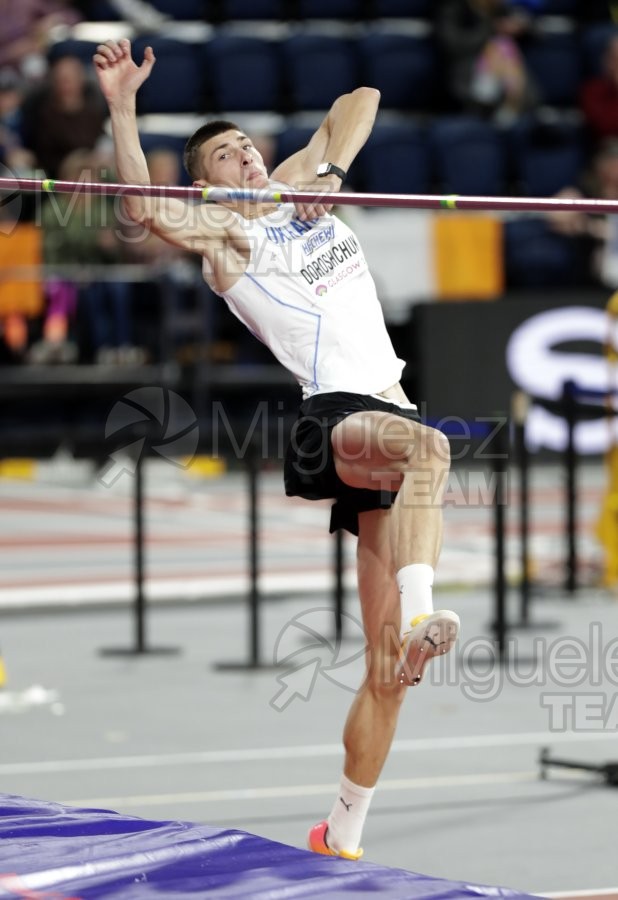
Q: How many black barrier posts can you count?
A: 6